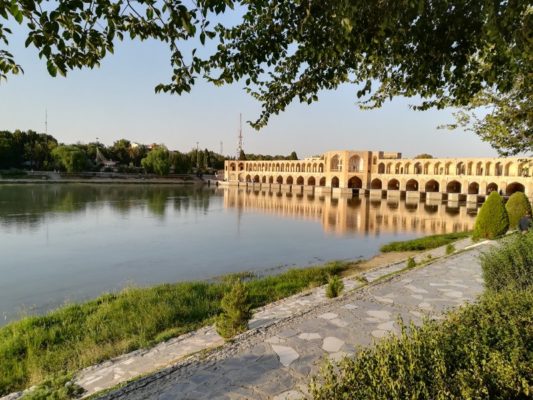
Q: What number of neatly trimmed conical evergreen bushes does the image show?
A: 2